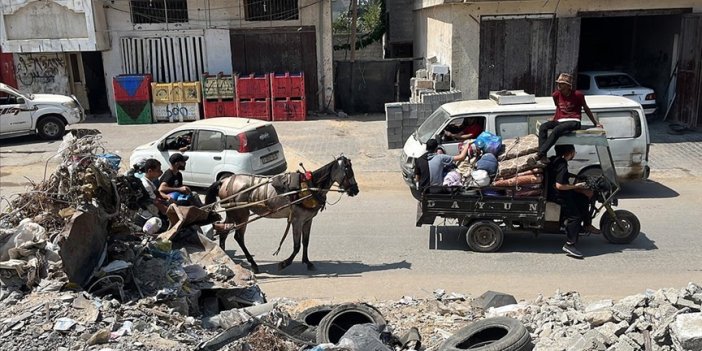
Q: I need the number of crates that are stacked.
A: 10